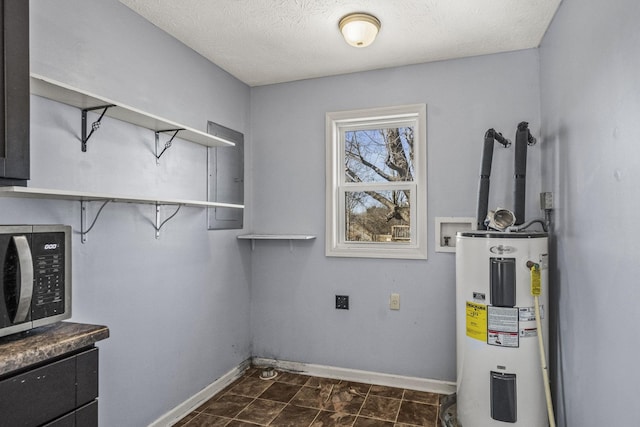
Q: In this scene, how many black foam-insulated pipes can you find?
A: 2